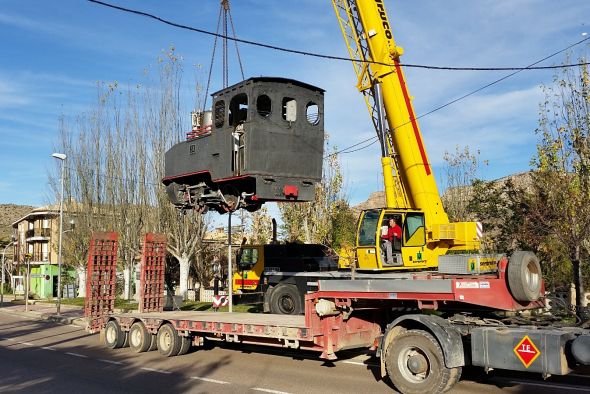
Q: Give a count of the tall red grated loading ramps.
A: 2